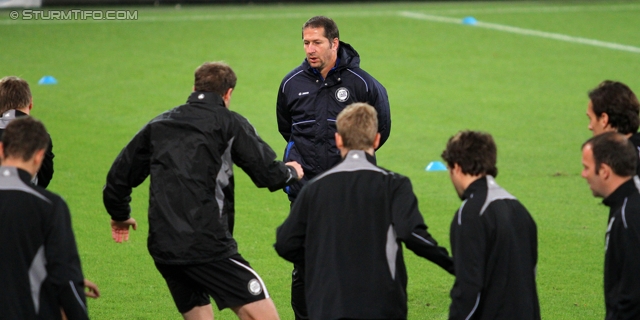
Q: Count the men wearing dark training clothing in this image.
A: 8